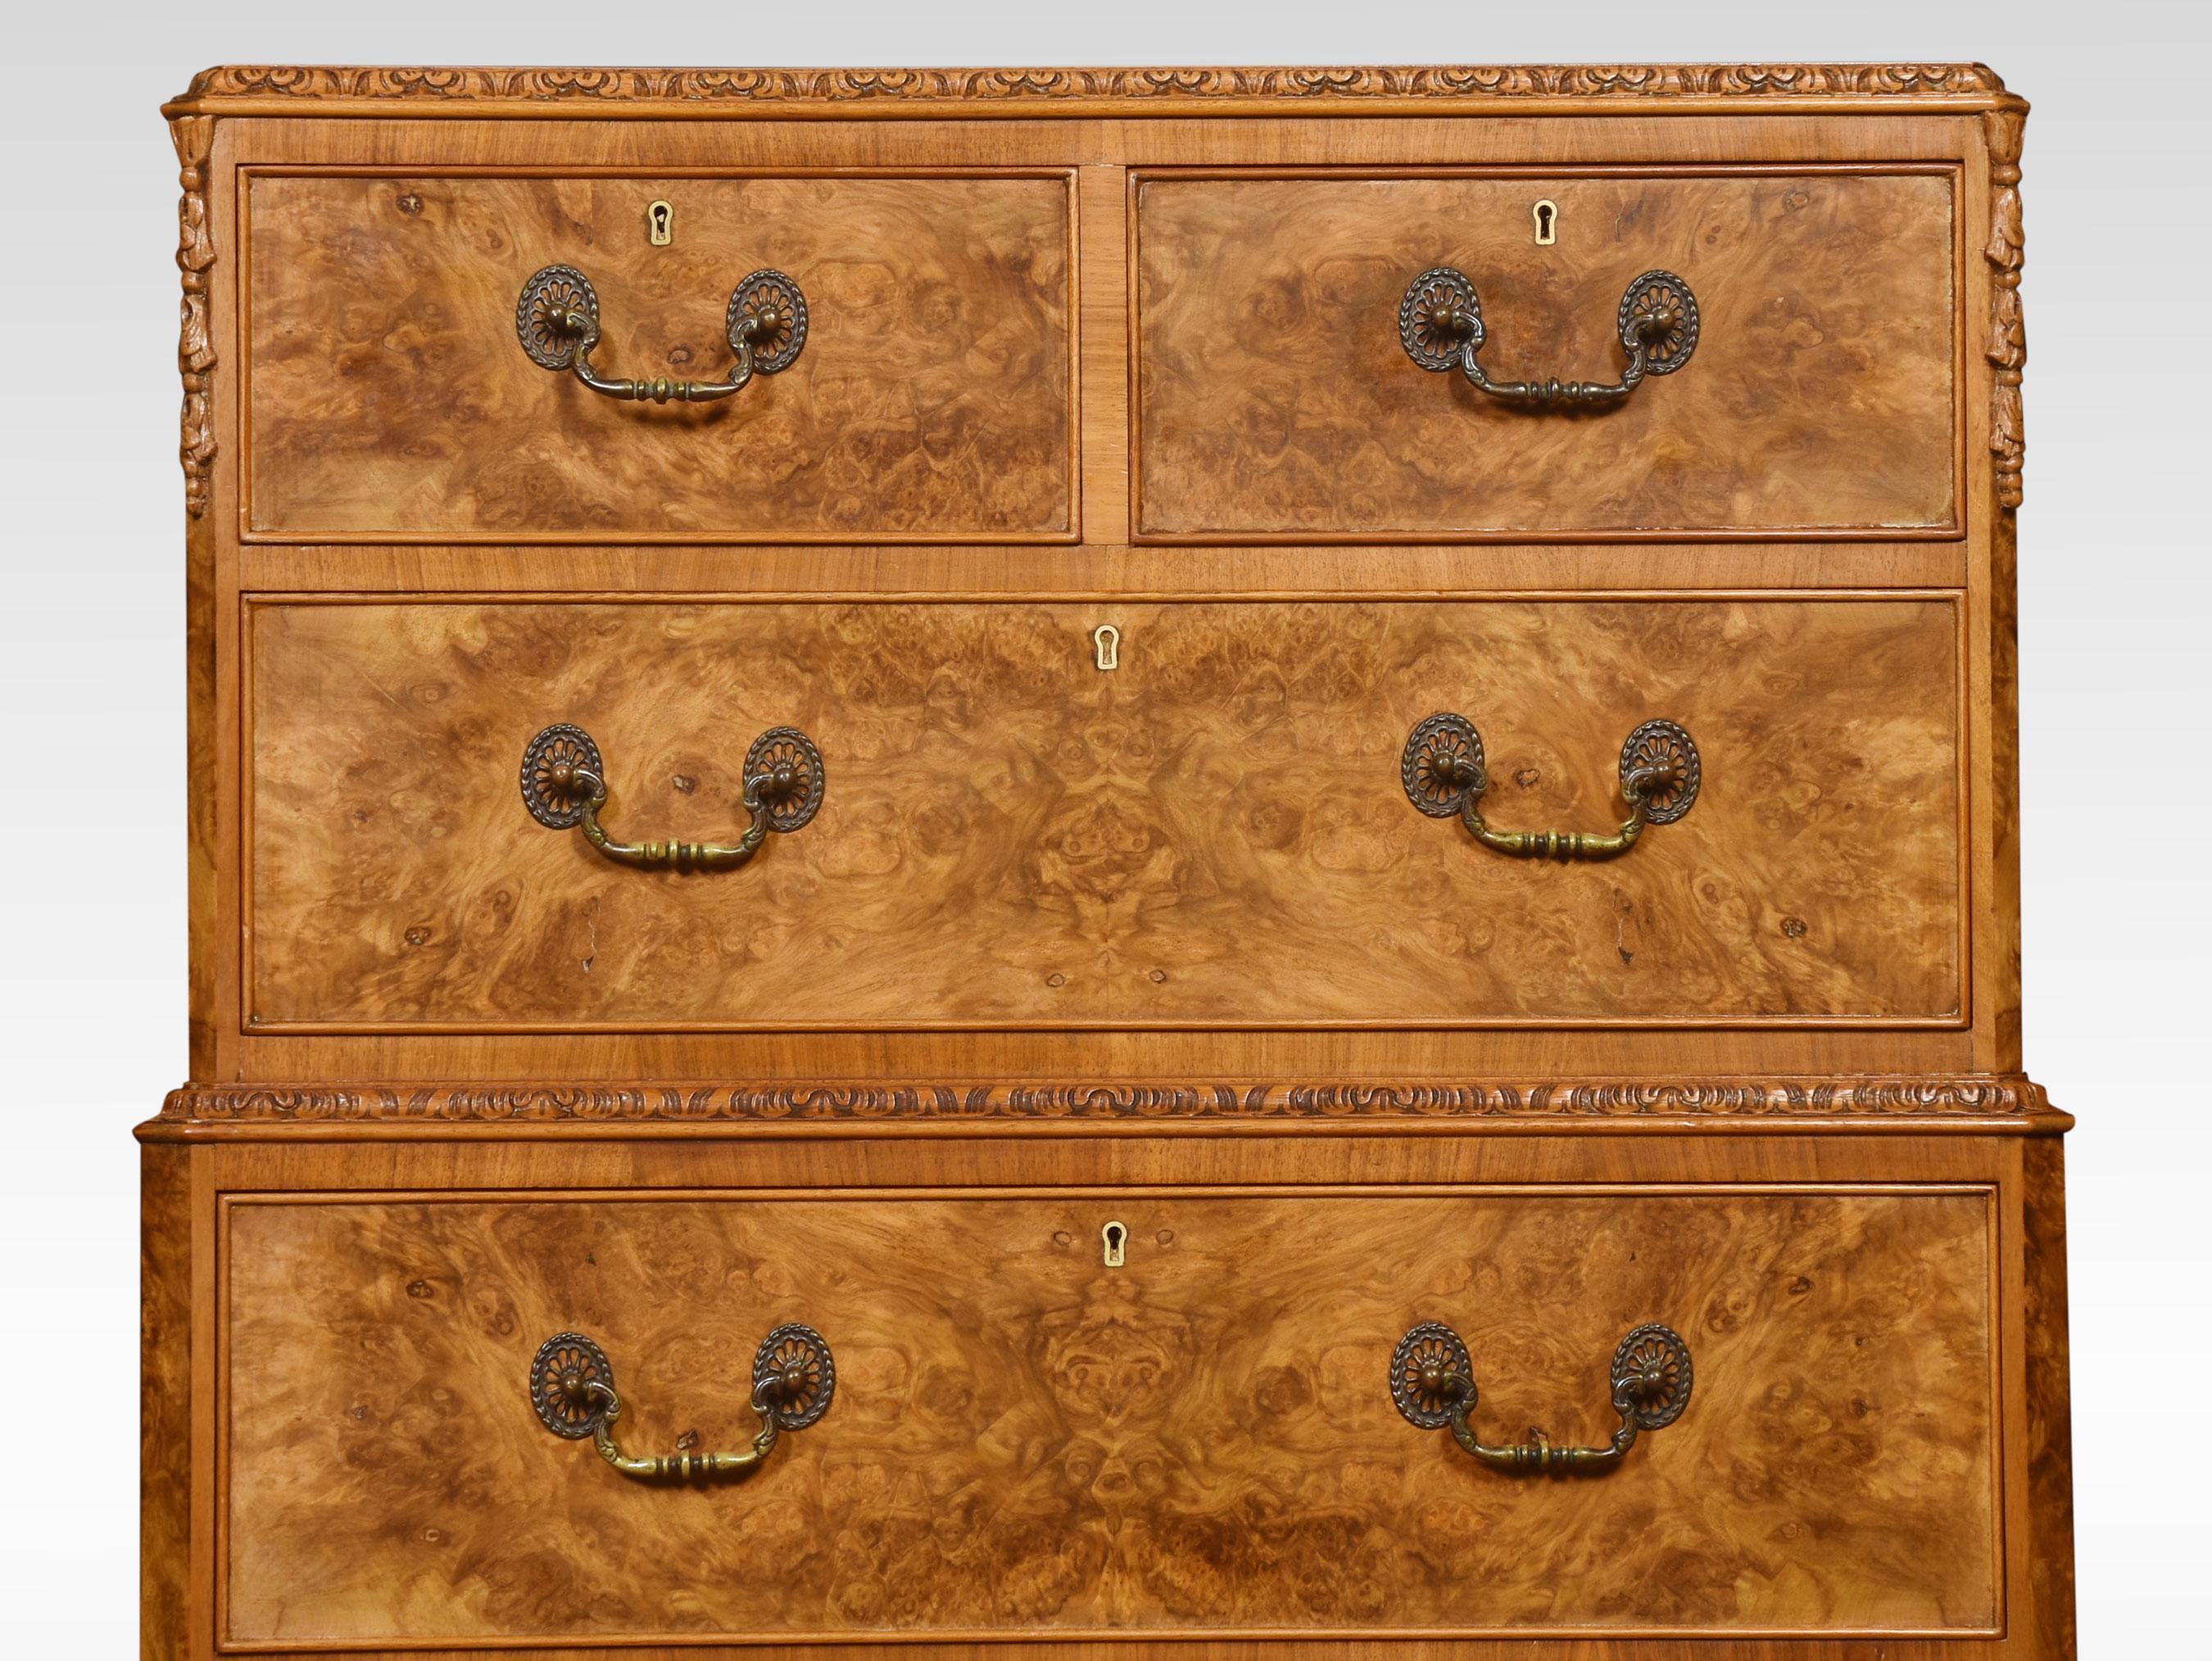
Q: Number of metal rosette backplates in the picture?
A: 12